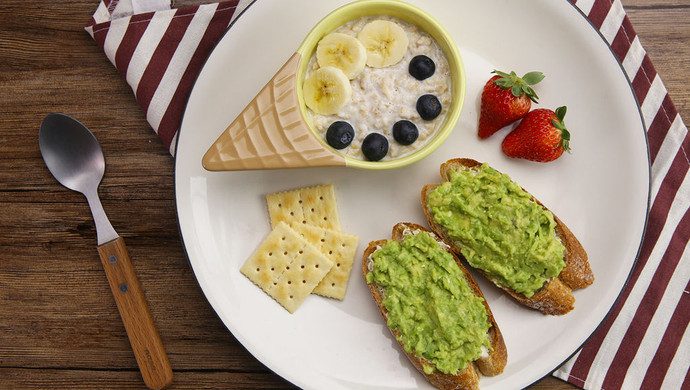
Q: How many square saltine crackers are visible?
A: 3